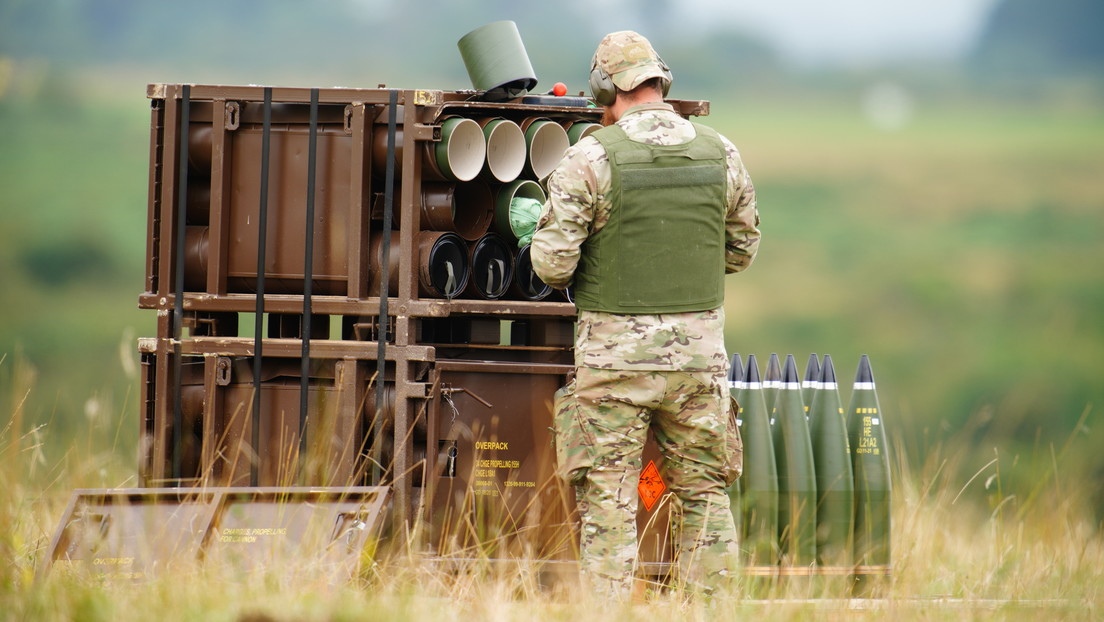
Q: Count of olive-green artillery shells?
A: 7